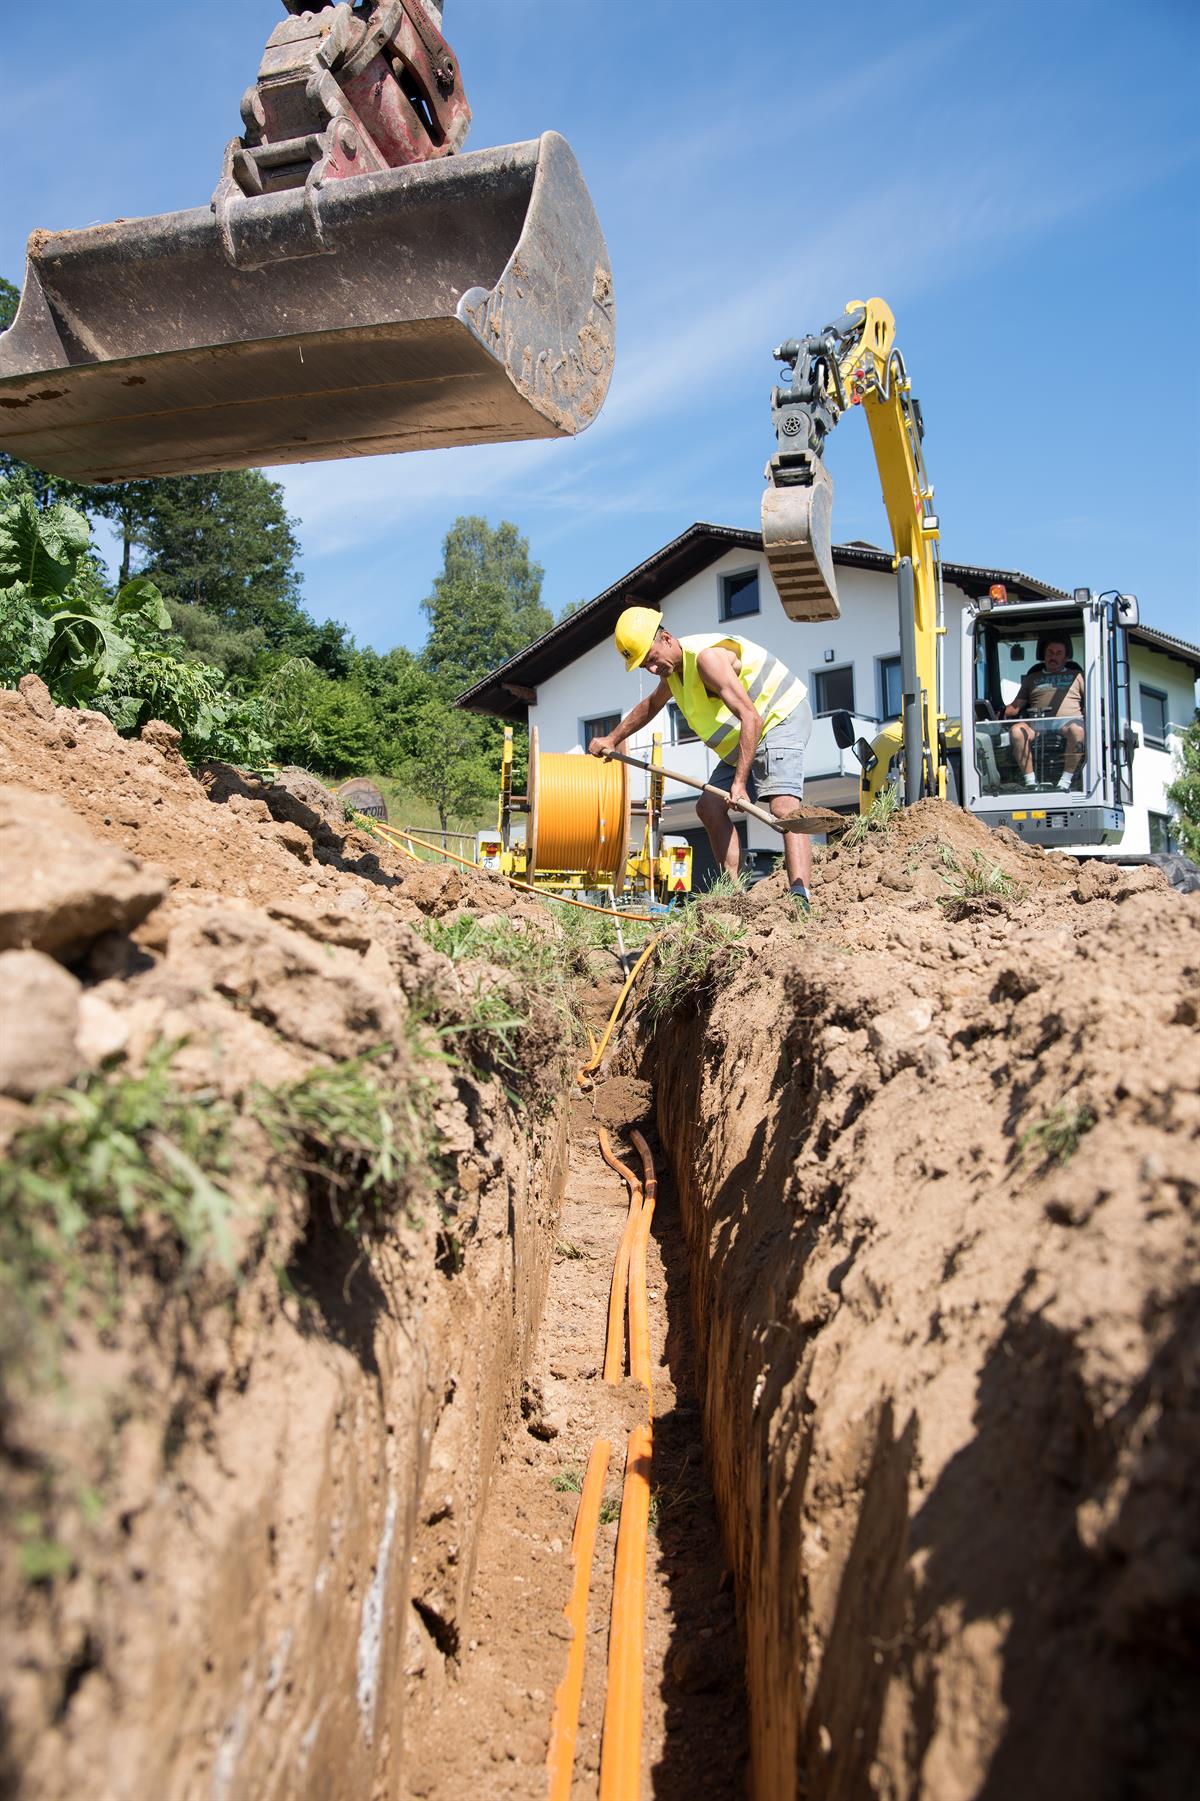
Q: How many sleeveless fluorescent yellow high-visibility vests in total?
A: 1